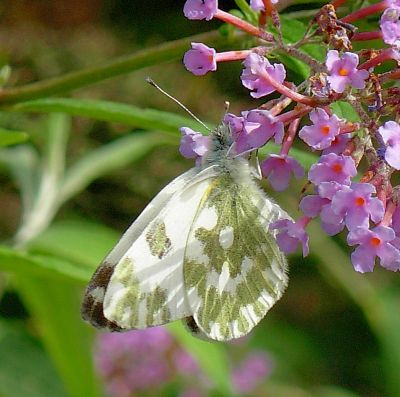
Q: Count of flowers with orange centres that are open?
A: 5